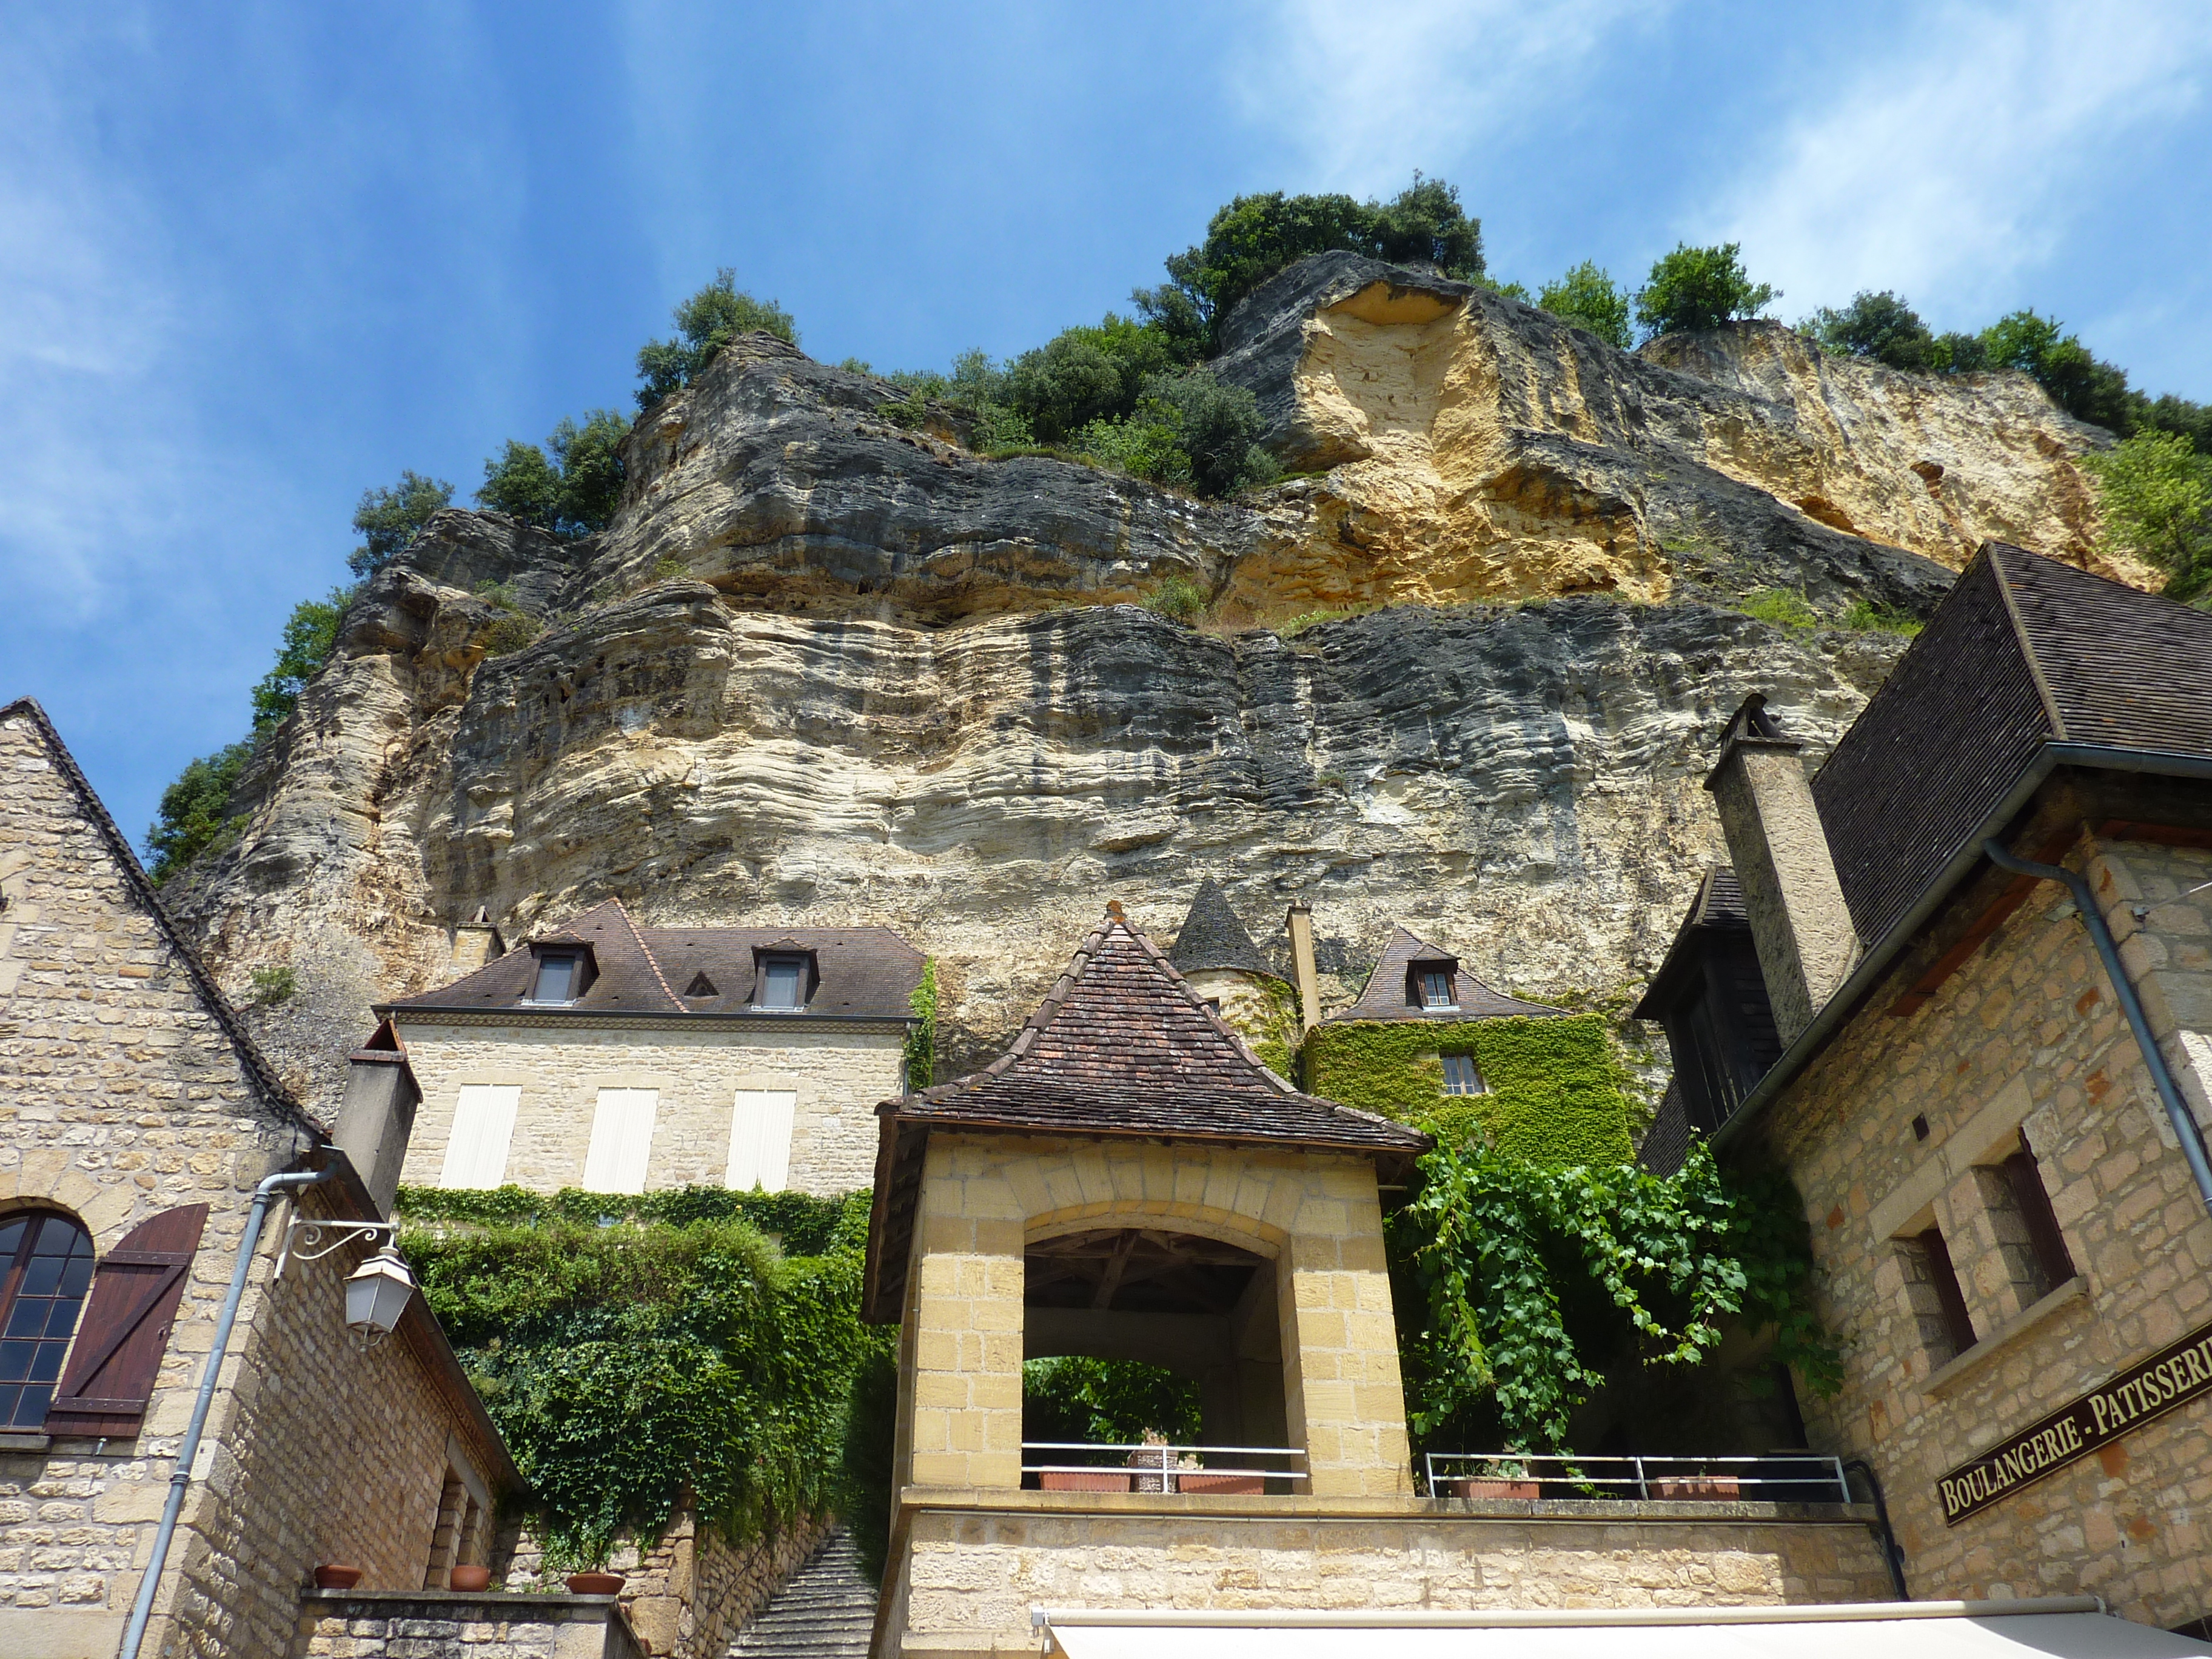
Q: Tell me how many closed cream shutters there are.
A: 3